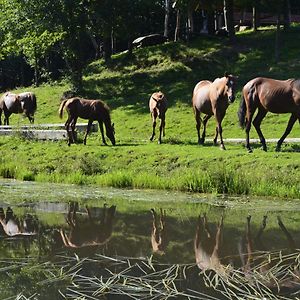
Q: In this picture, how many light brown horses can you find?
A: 2